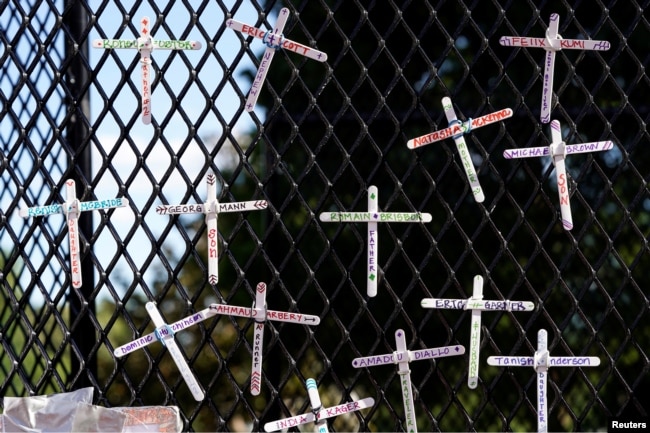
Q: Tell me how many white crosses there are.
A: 14